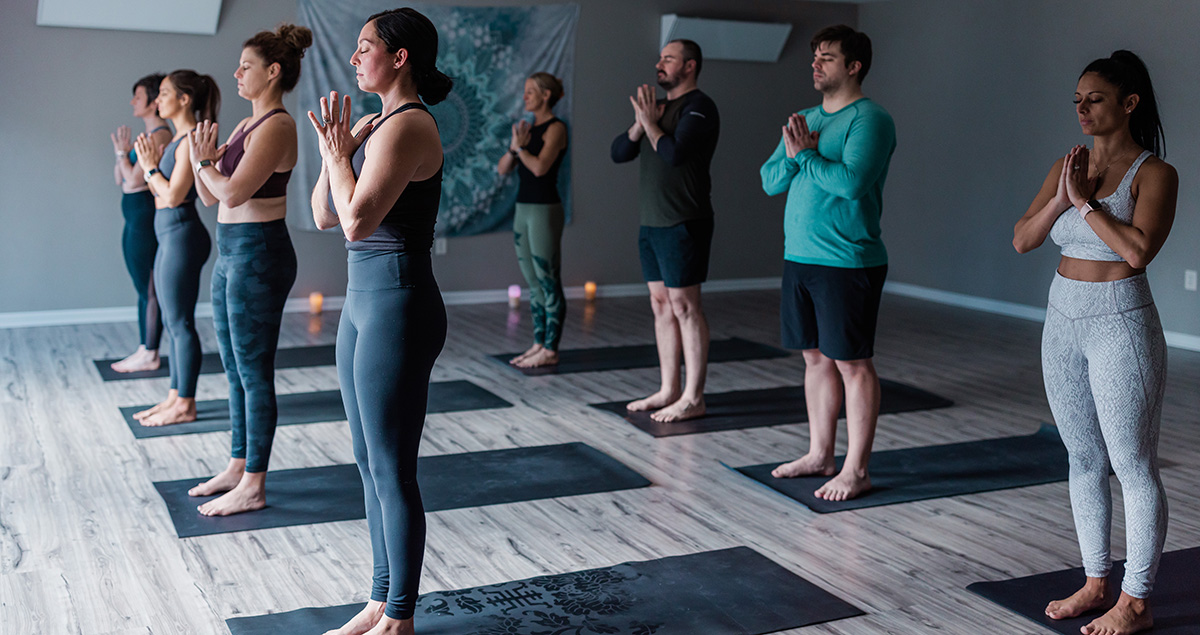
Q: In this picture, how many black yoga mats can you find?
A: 8